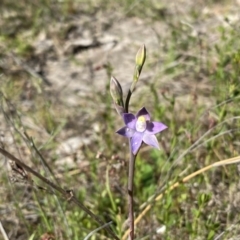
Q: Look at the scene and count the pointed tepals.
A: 6